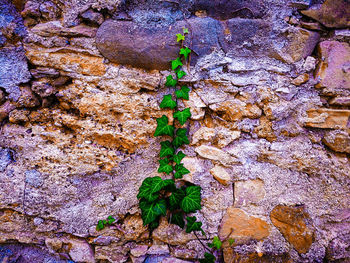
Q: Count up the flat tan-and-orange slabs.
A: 2